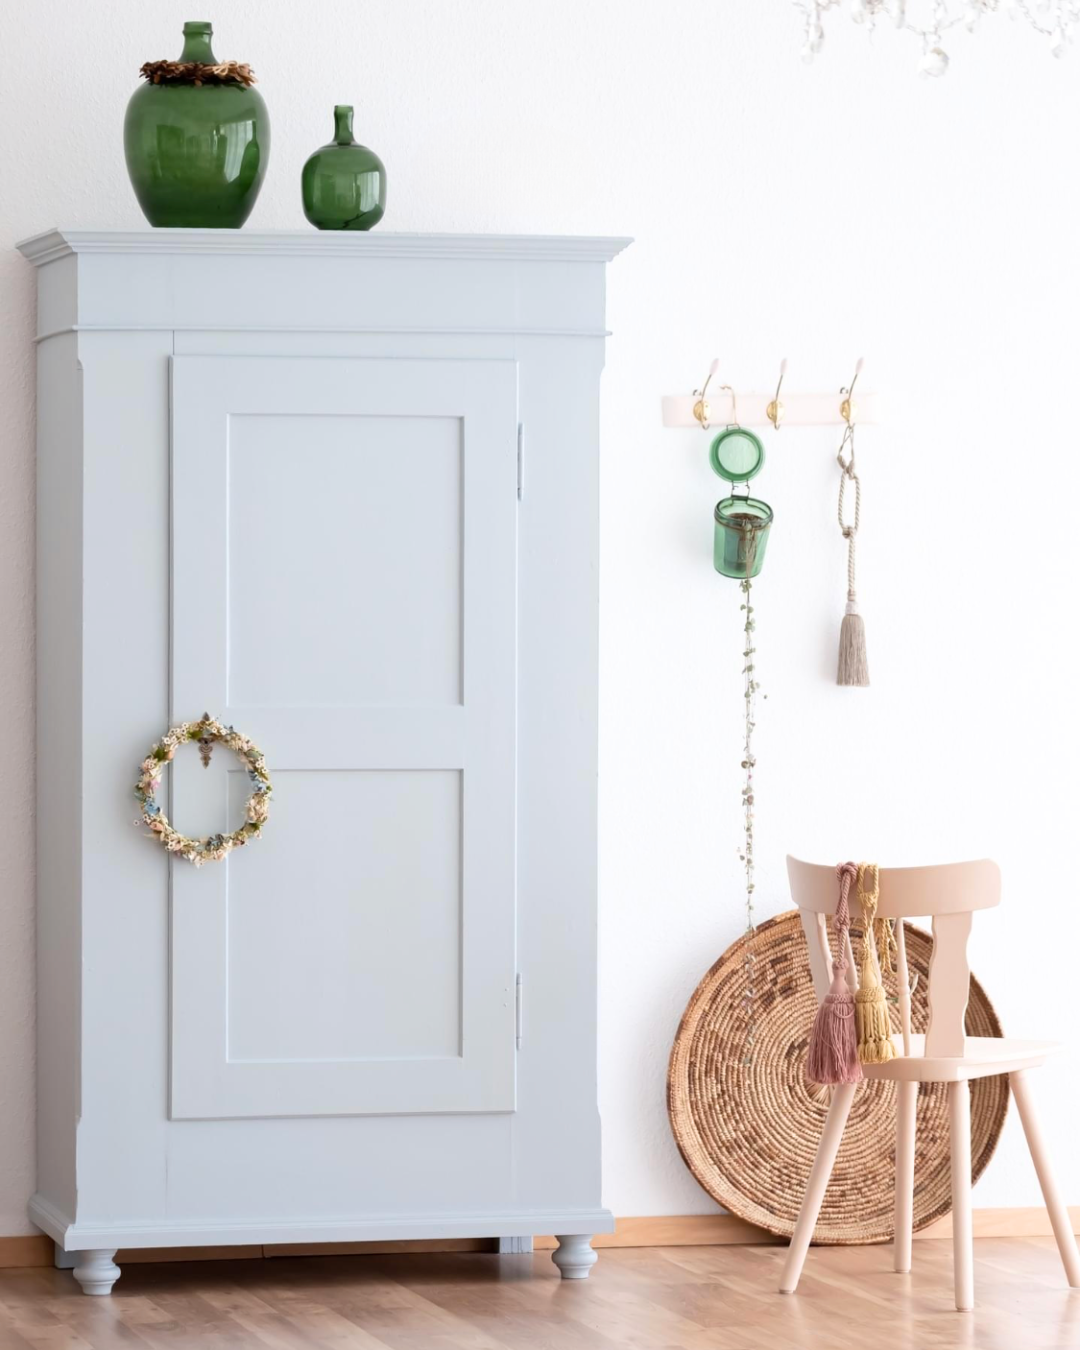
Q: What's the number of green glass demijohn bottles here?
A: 2